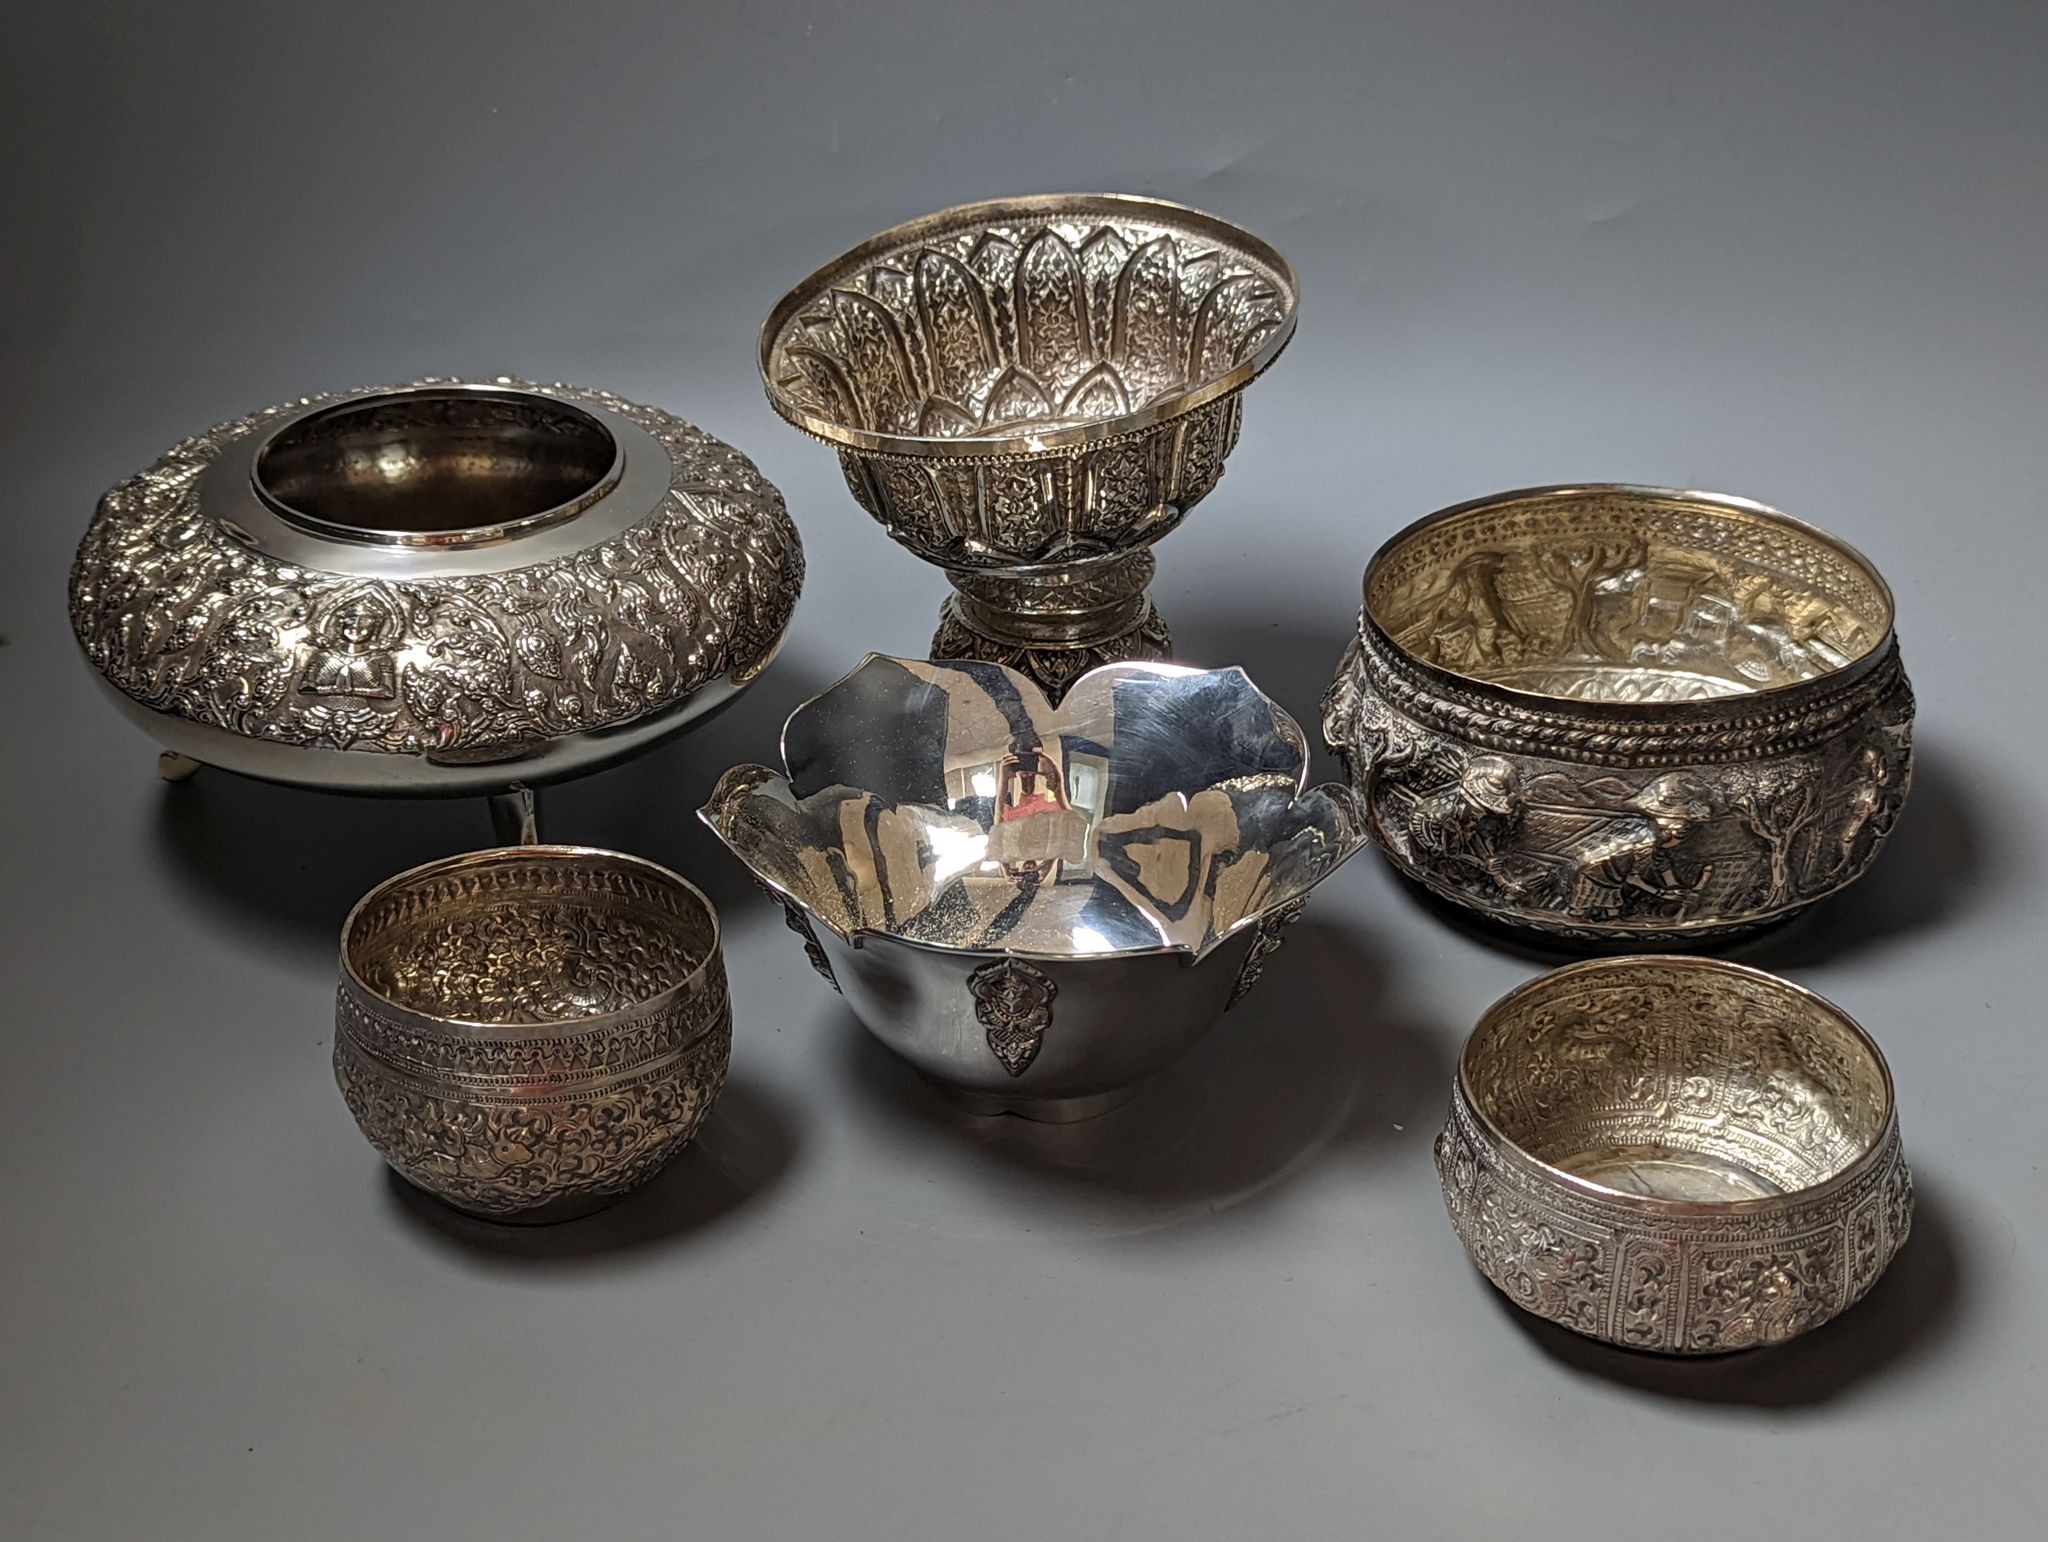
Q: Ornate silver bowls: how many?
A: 6